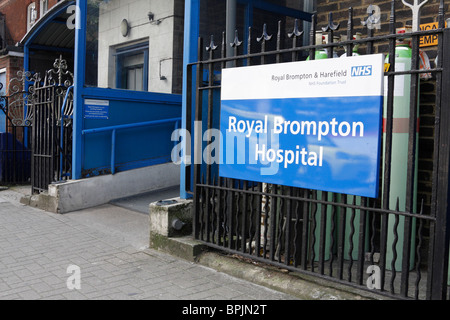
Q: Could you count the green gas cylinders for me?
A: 3